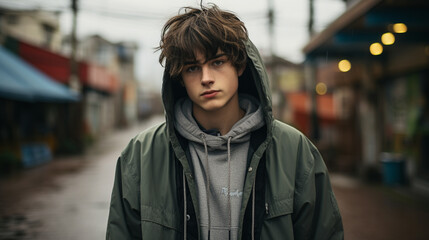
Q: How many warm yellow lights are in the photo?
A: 5